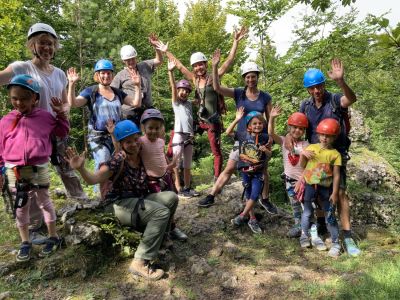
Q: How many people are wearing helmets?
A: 13